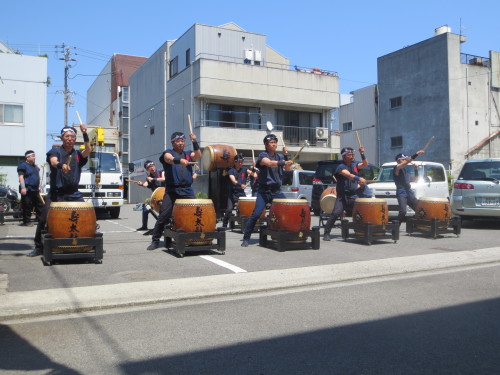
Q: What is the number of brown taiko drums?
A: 9